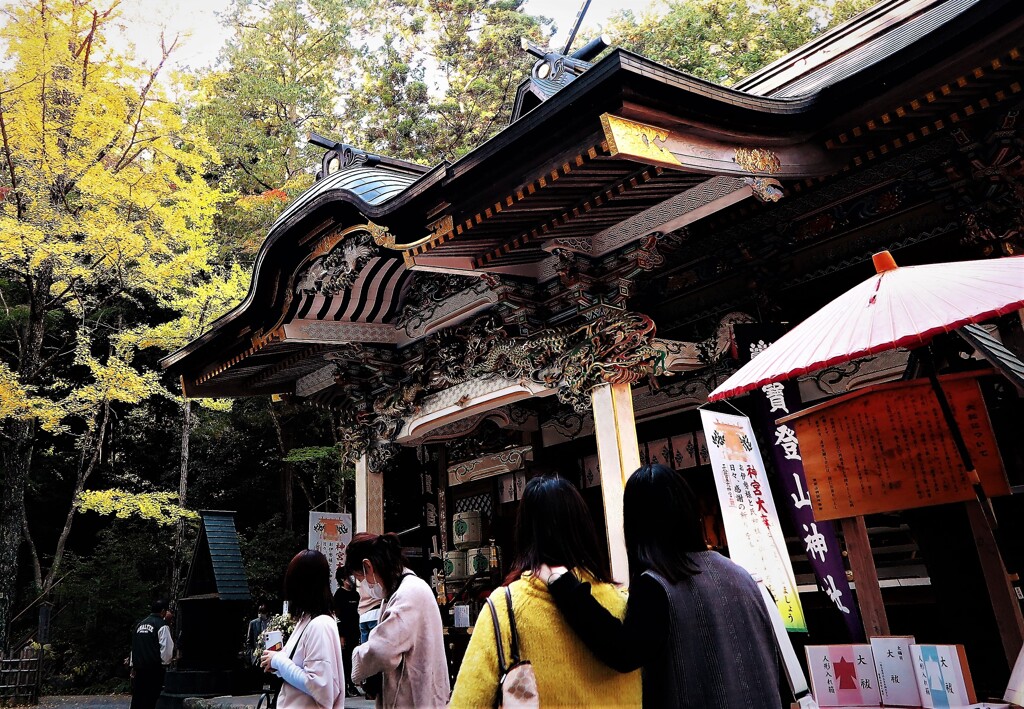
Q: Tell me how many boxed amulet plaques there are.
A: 3